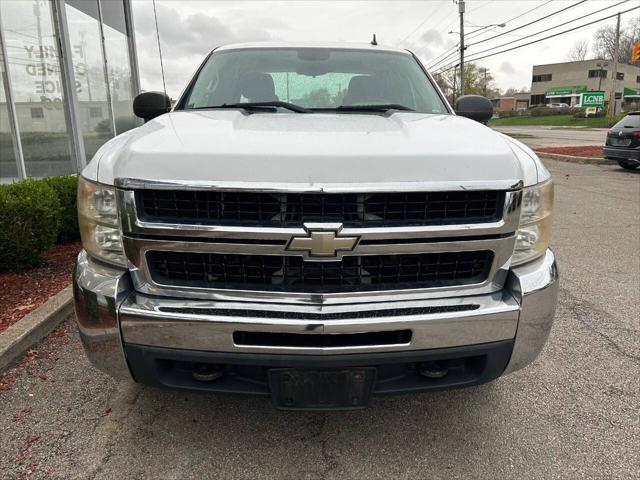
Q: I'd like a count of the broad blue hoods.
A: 0